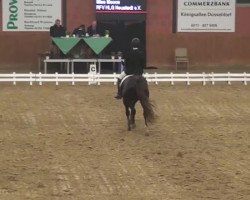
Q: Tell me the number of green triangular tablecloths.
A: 2